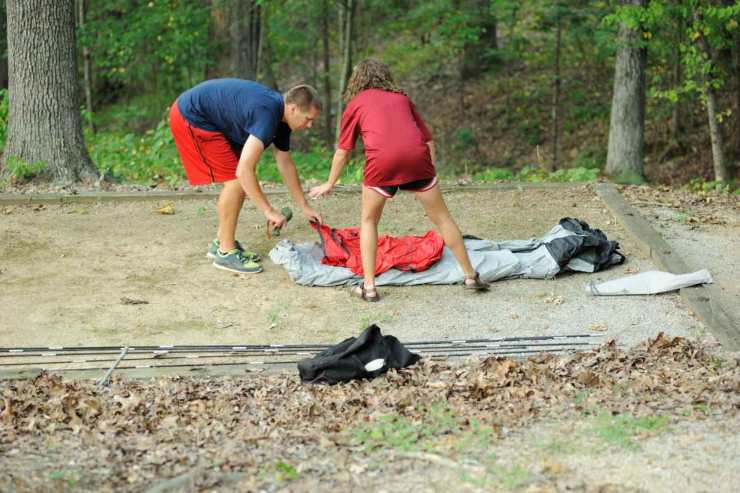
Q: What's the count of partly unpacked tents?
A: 1